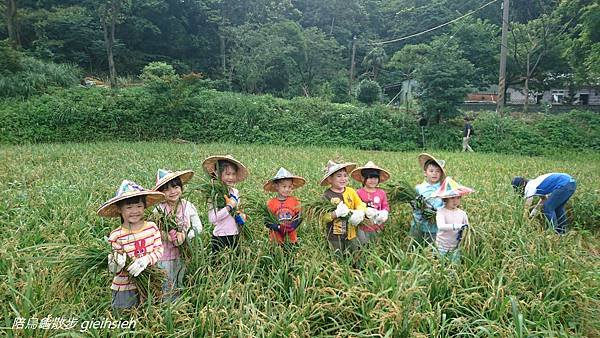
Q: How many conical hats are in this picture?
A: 8